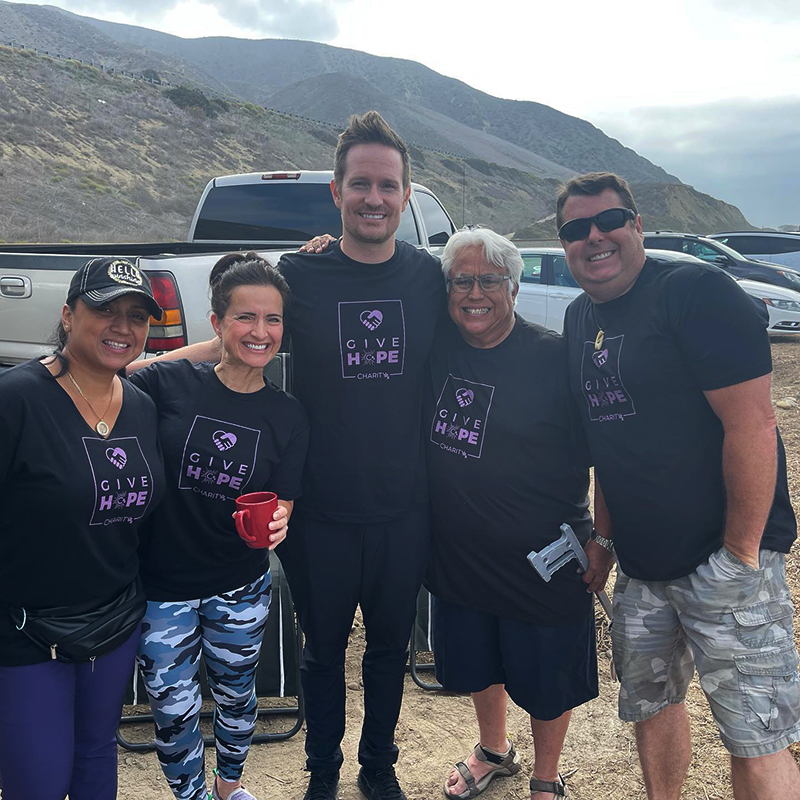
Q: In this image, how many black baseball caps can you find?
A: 1